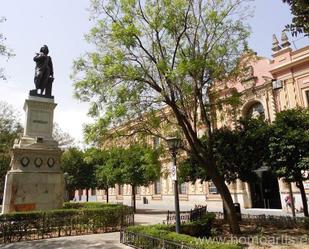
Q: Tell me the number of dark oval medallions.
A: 3